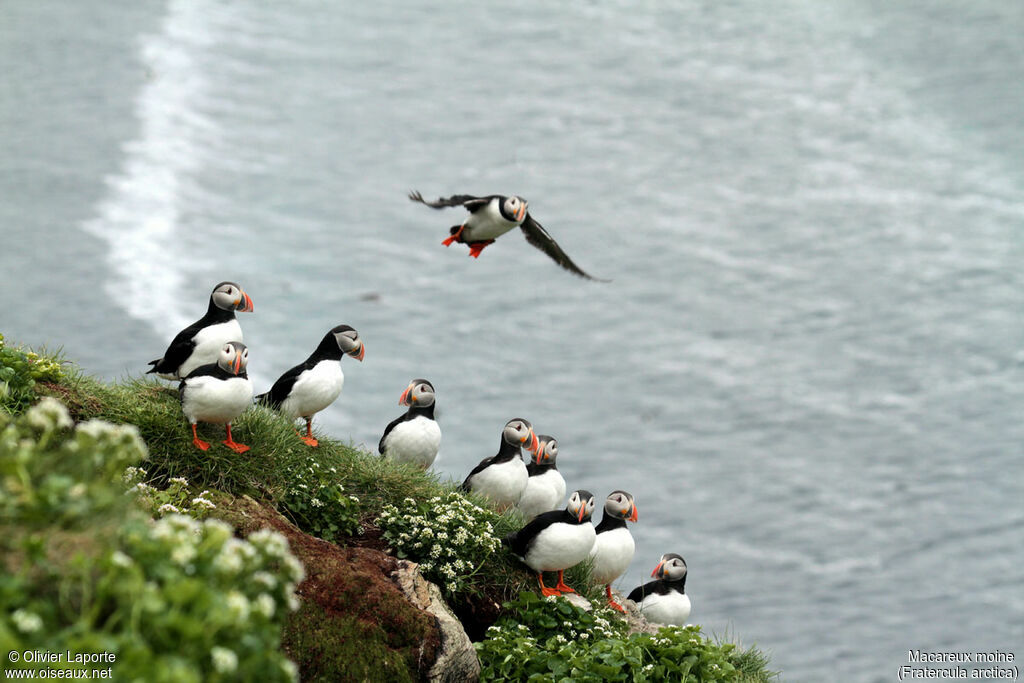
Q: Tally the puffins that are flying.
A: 1